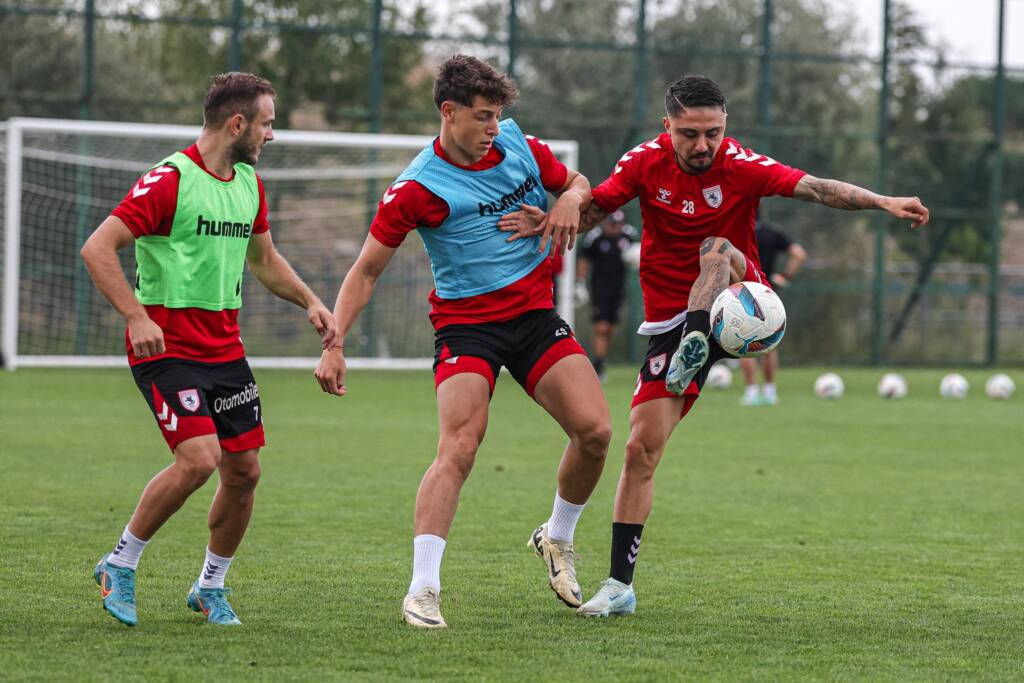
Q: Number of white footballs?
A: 6